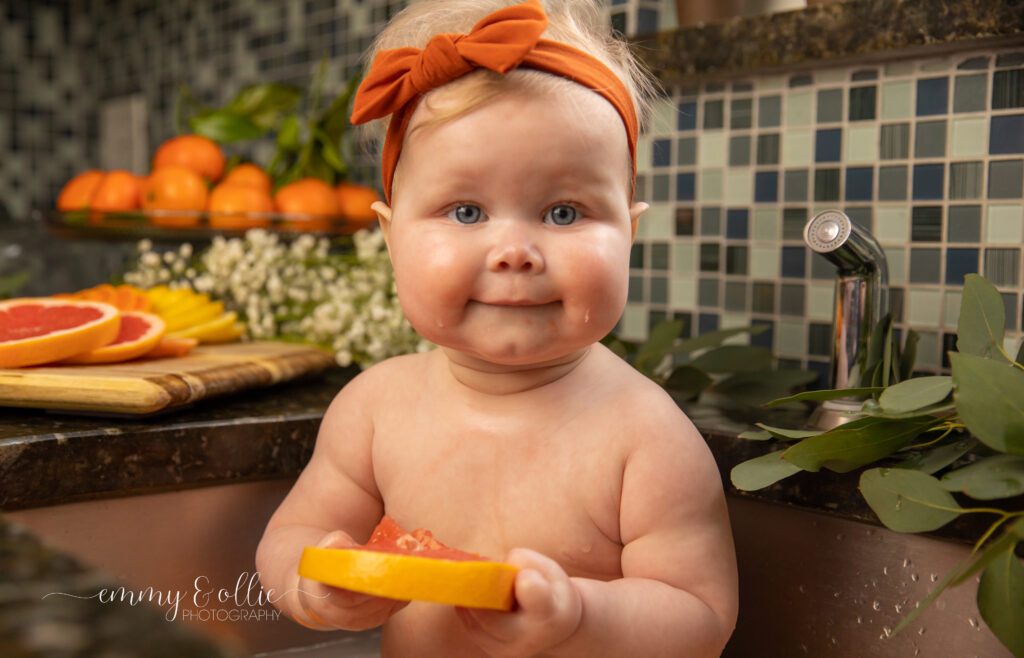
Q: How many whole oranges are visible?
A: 8